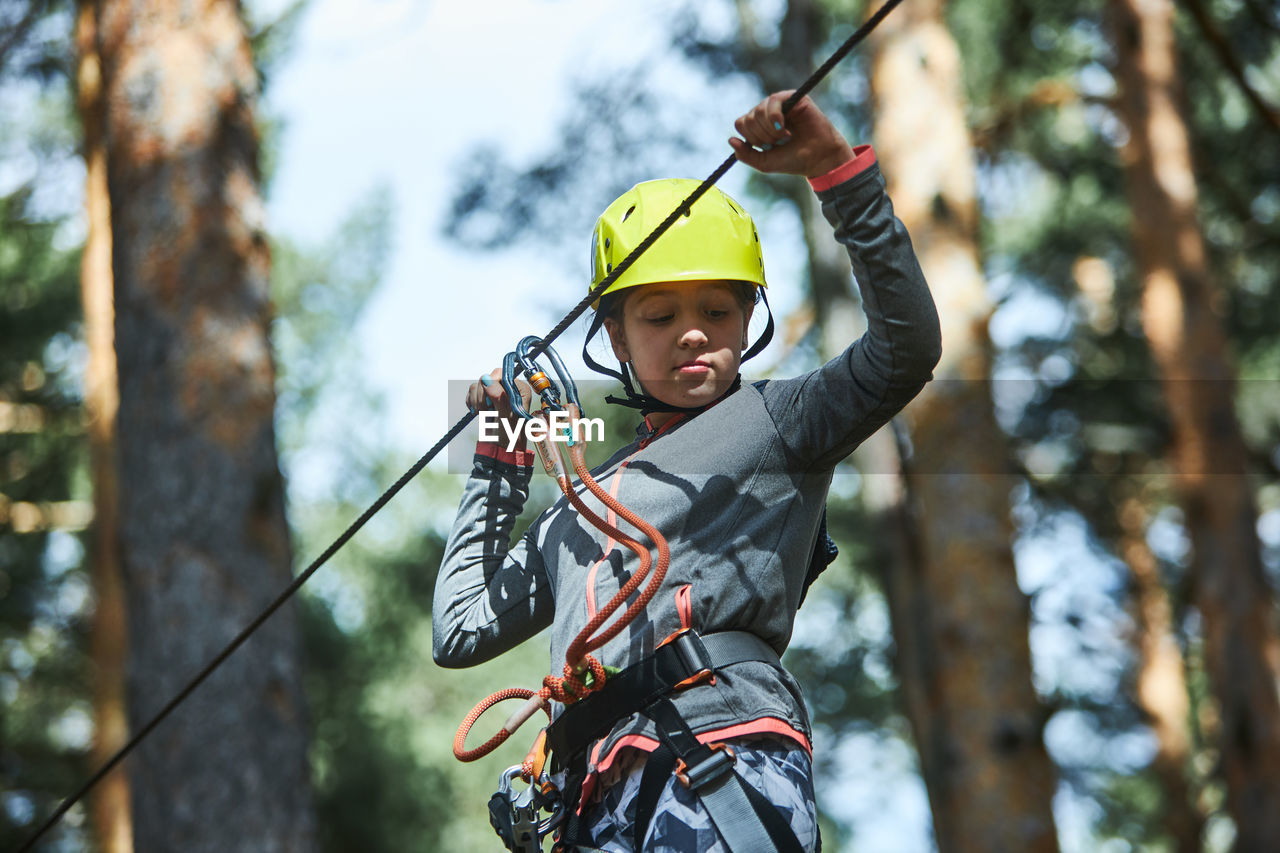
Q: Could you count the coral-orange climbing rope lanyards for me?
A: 2